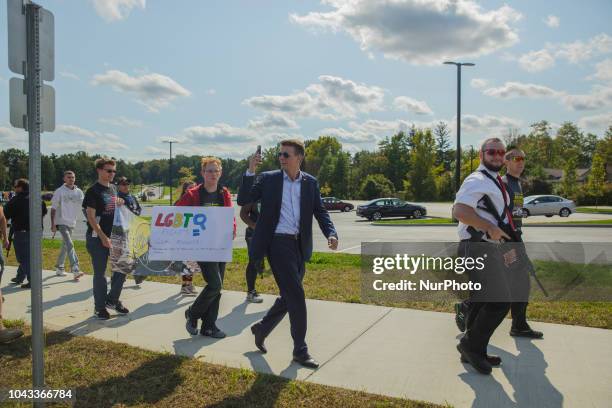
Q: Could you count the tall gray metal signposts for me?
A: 1